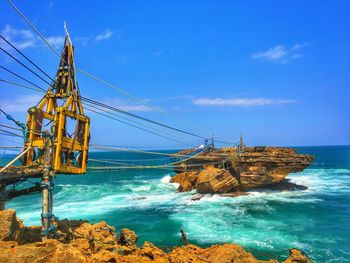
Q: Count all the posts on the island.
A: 2